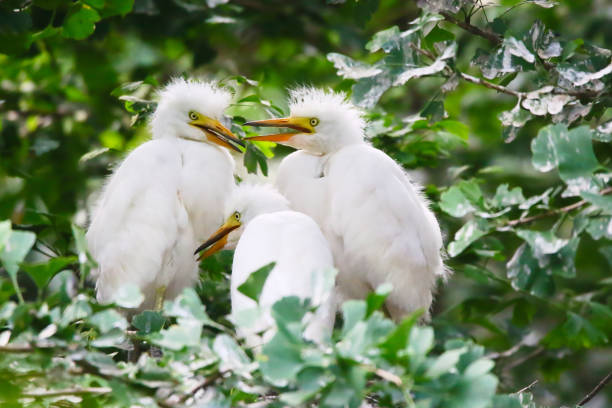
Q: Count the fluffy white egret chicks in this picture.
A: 3